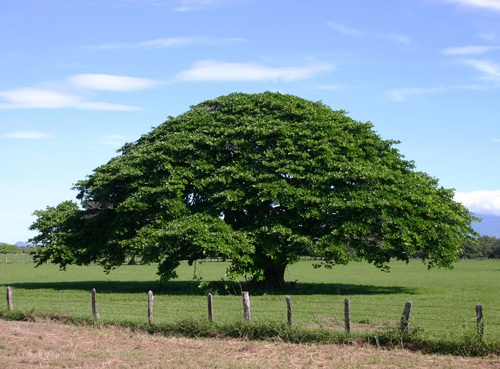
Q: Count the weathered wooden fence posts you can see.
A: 9